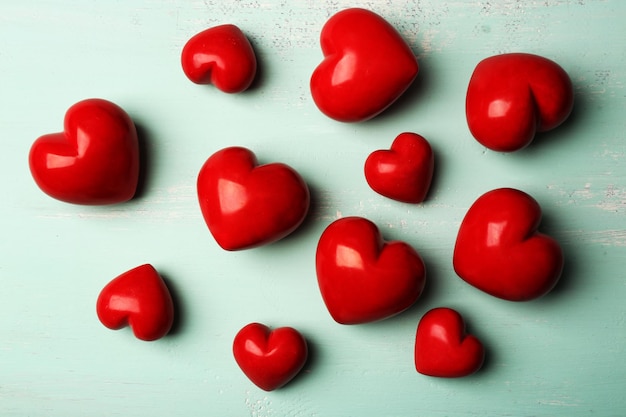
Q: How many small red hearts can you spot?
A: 5